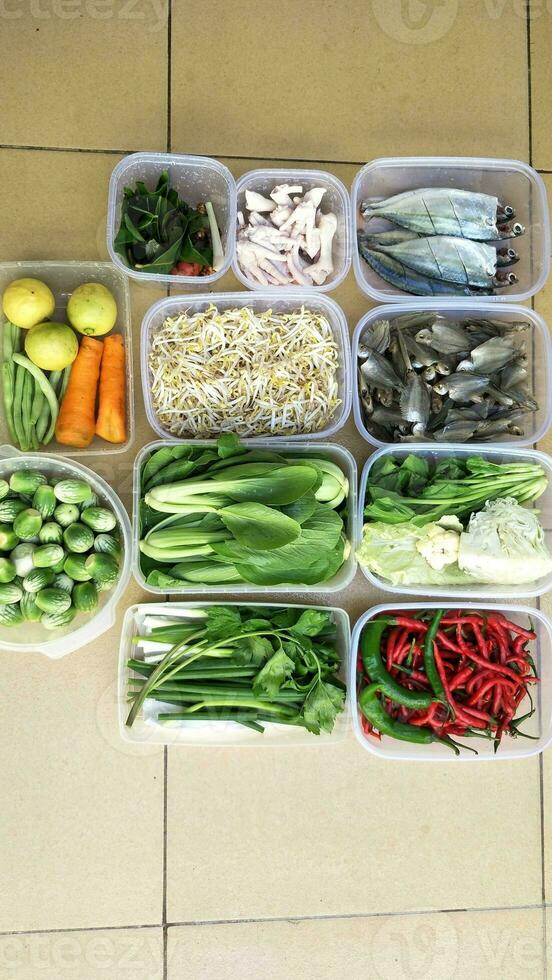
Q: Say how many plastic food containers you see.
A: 11